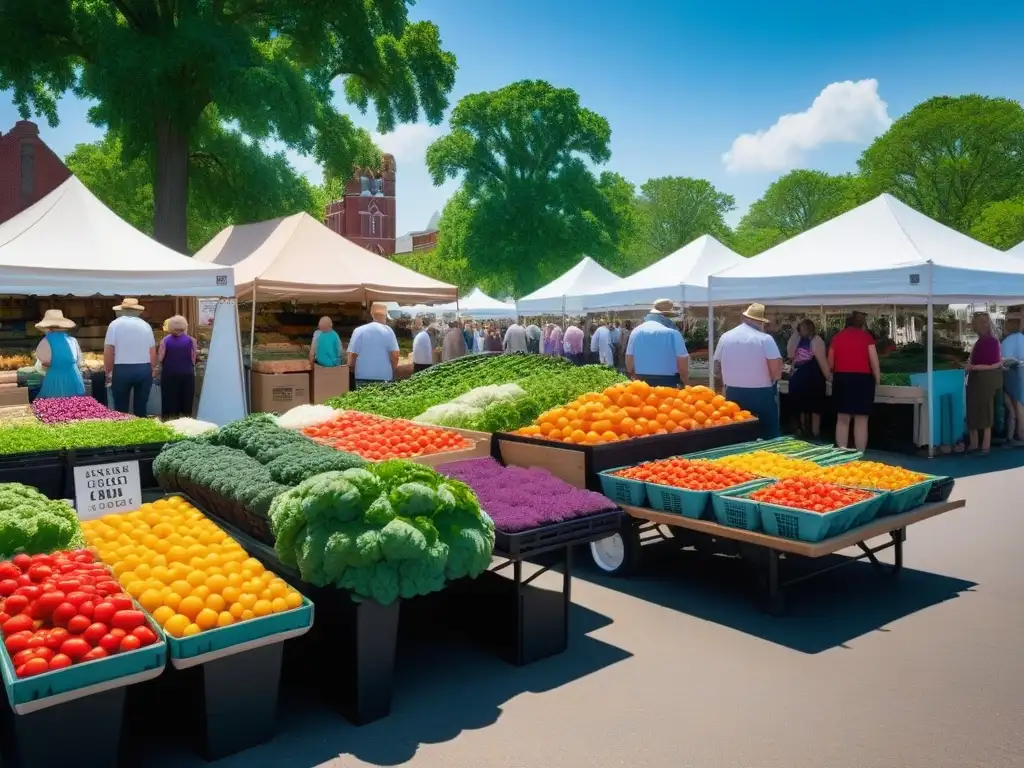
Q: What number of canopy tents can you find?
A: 7